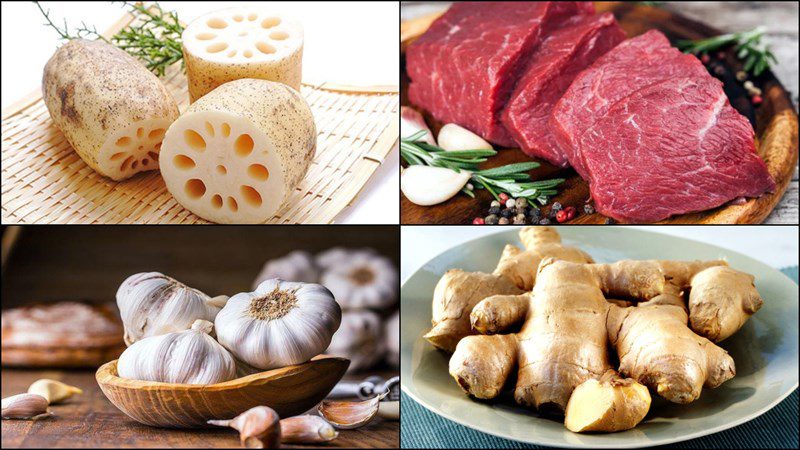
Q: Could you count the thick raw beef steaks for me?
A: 3